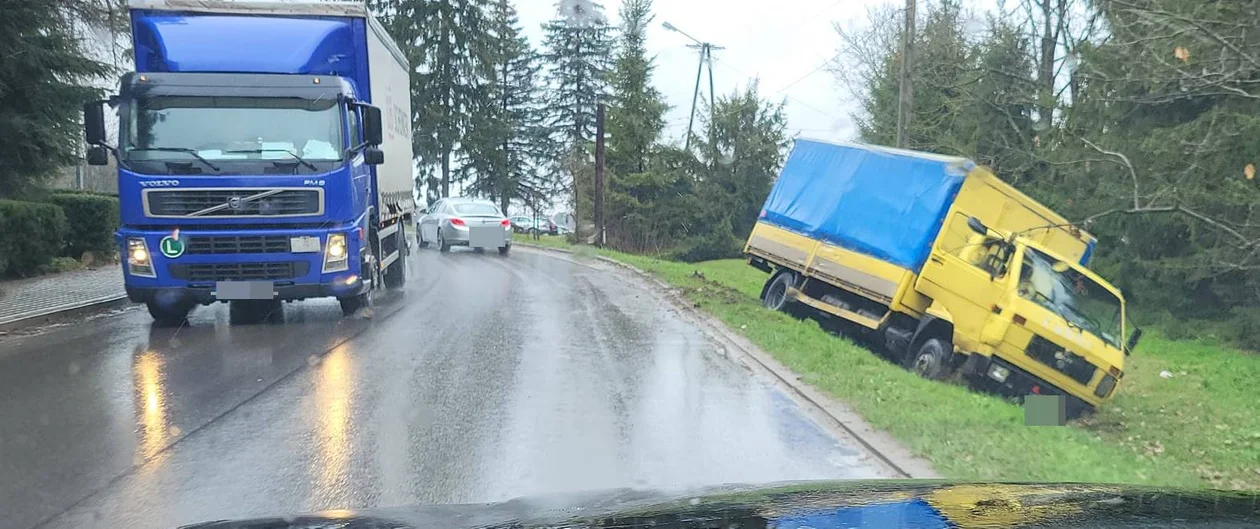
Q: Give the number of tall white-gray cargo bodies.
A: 1